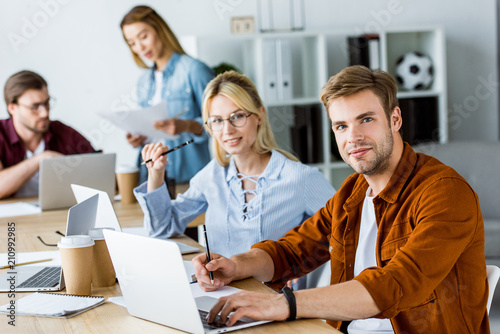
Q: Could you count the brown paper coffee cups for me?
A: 3